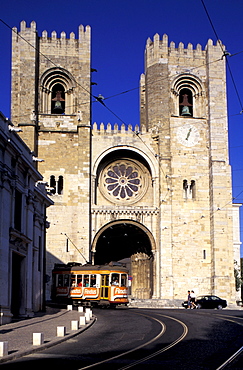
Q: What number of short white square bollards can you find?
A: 10